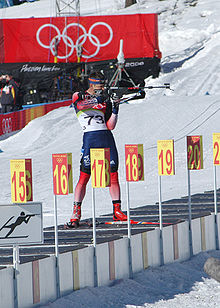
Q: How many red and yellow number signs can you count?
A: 7